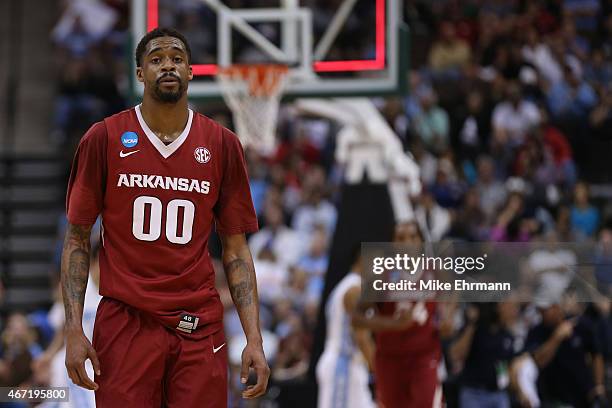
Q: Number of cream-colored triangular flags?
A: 0